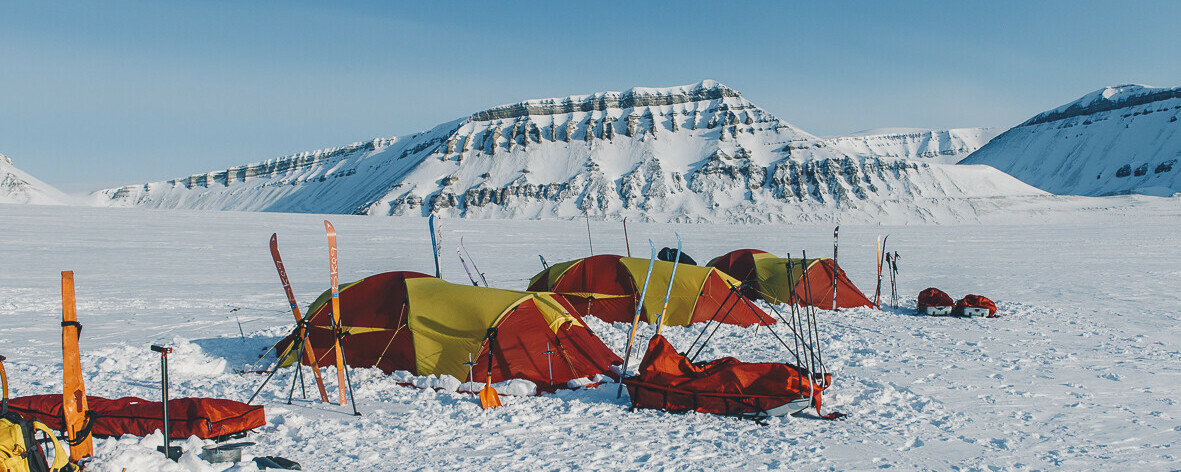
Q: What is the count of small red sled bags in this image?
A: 2